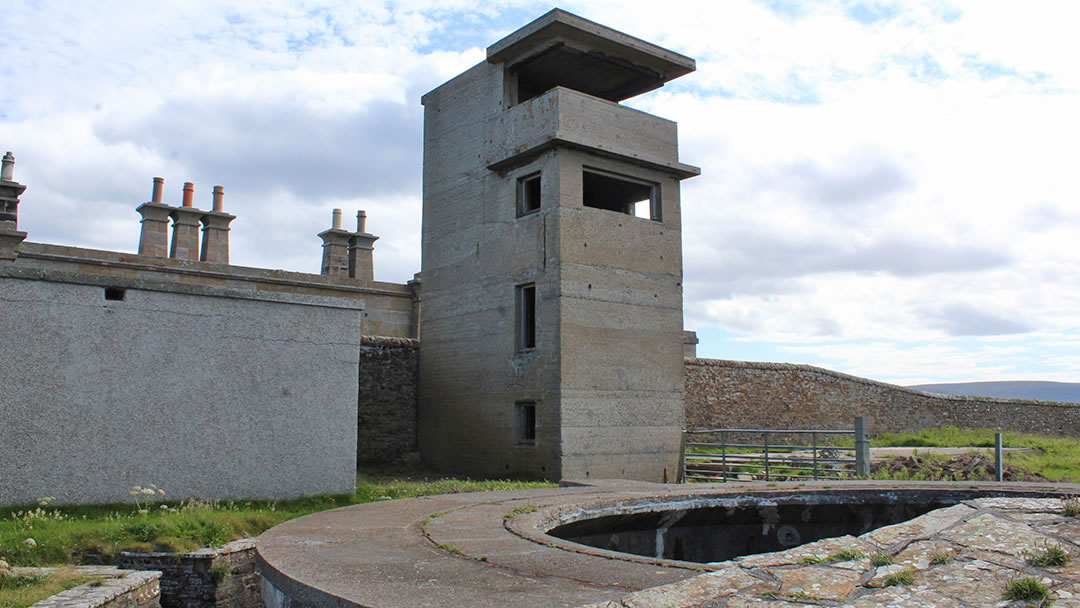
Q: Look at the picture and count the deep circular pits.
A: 1